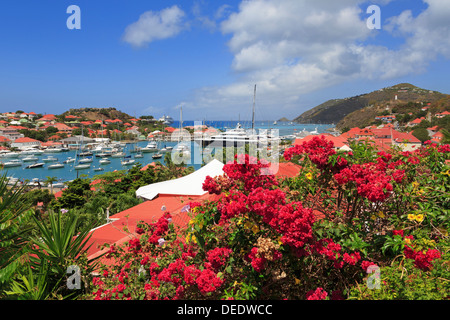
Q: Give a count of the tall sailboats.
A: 2